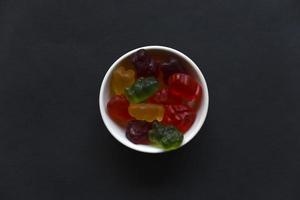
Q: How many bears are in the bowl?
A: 11